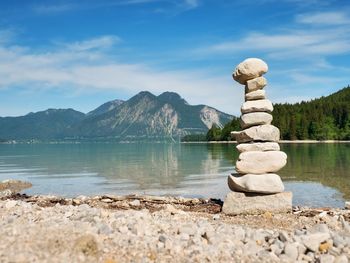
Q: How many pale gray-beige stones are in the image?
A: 10